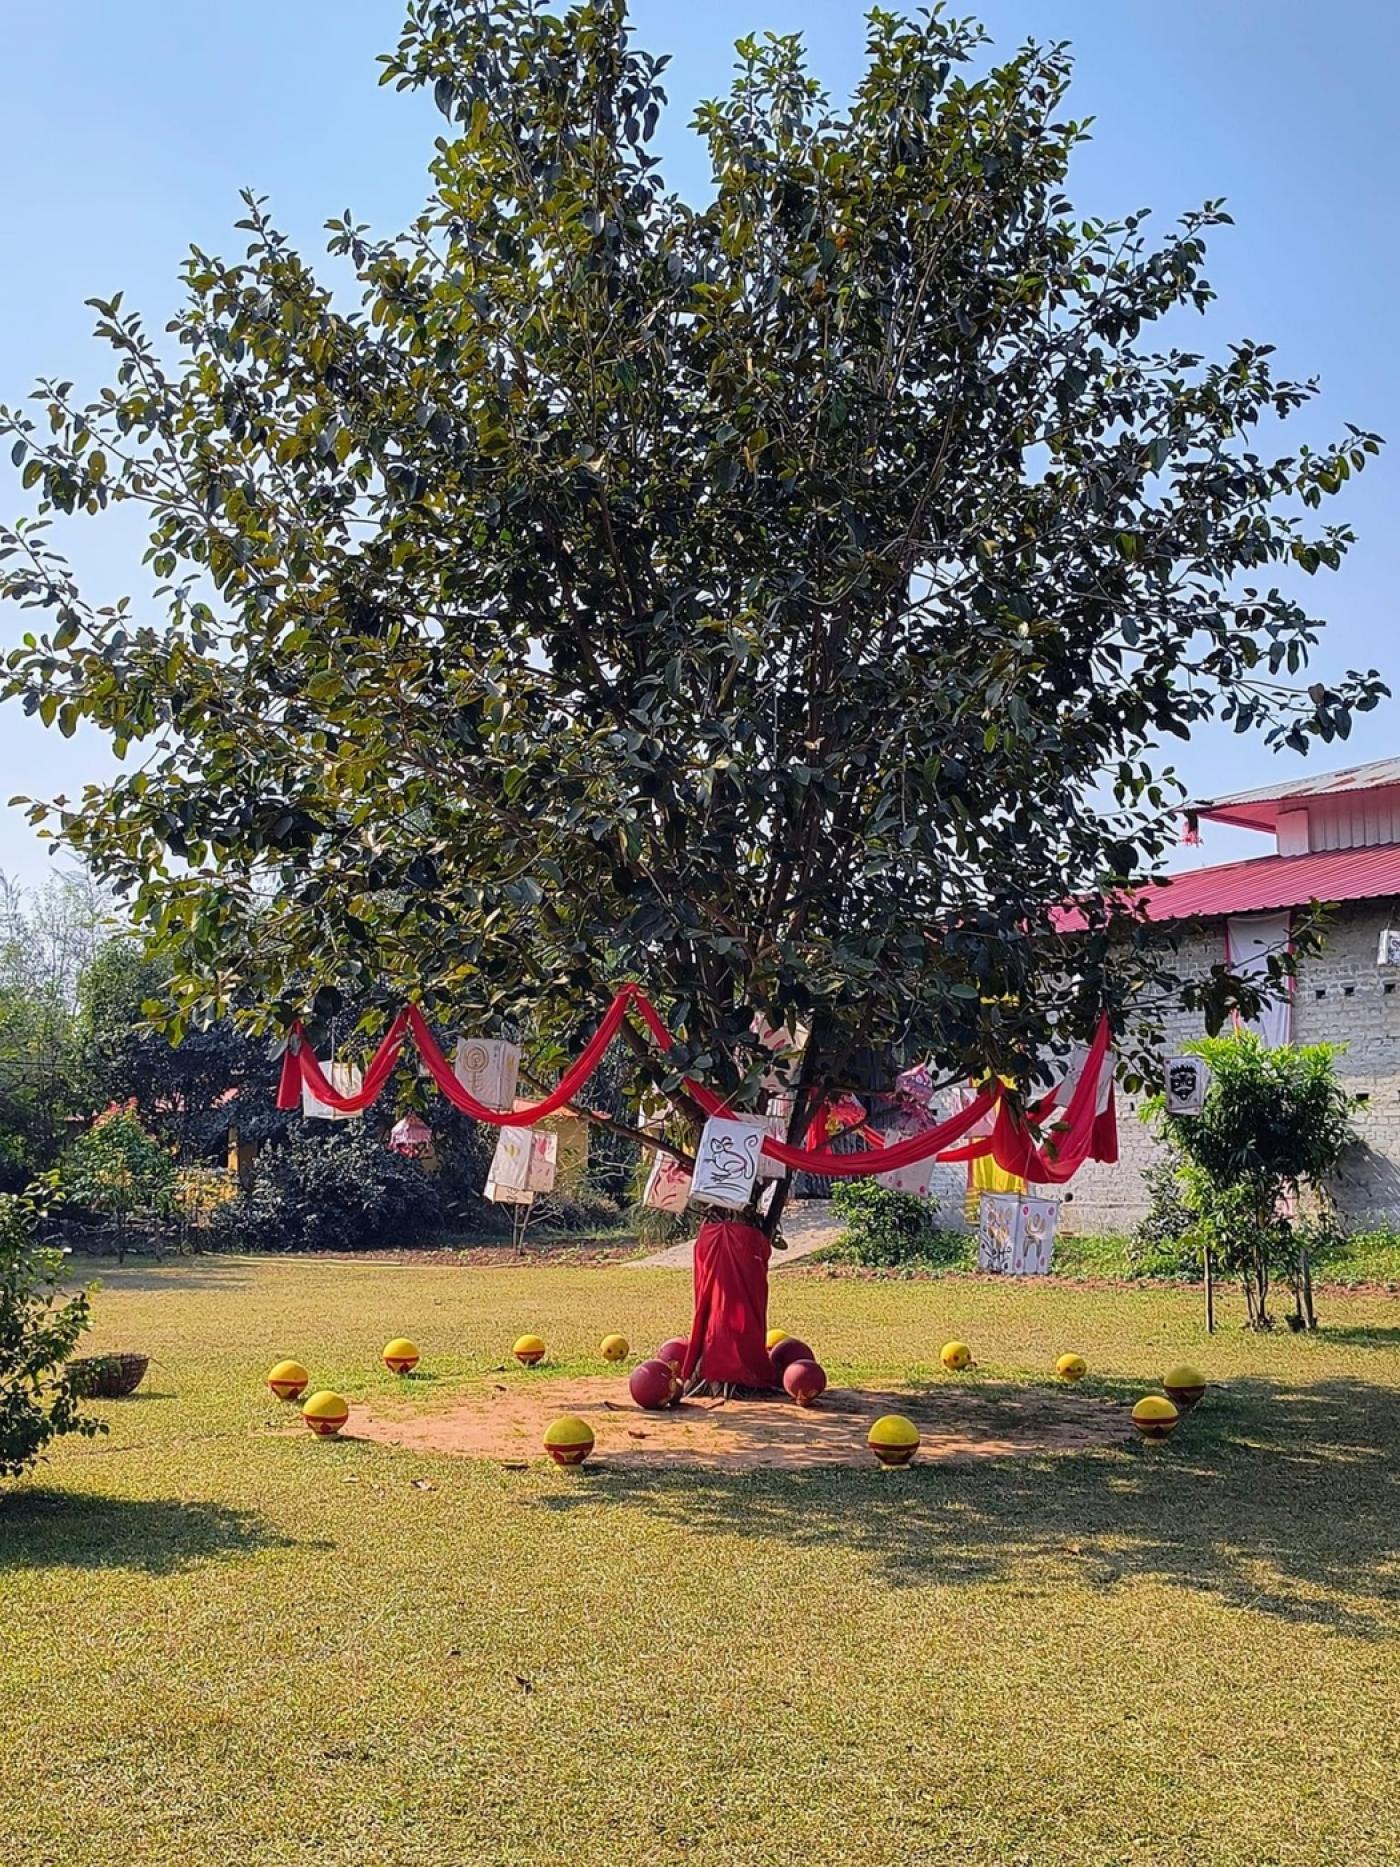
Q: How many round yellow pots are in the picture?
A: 12